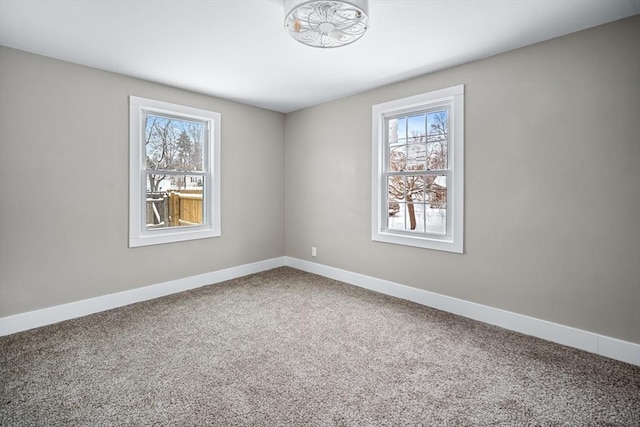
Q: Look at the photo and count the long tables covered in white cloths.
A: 0